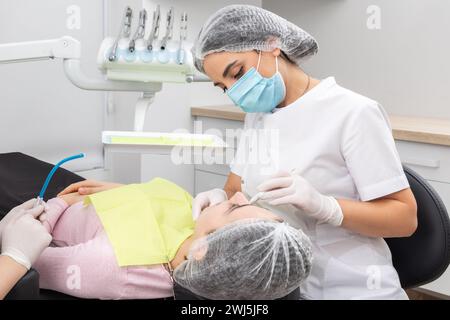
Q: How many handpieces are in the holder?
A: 5